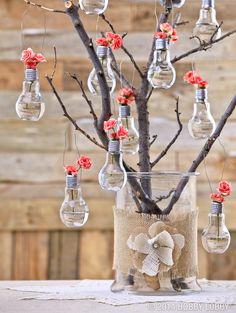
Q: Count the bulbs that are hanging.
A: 11